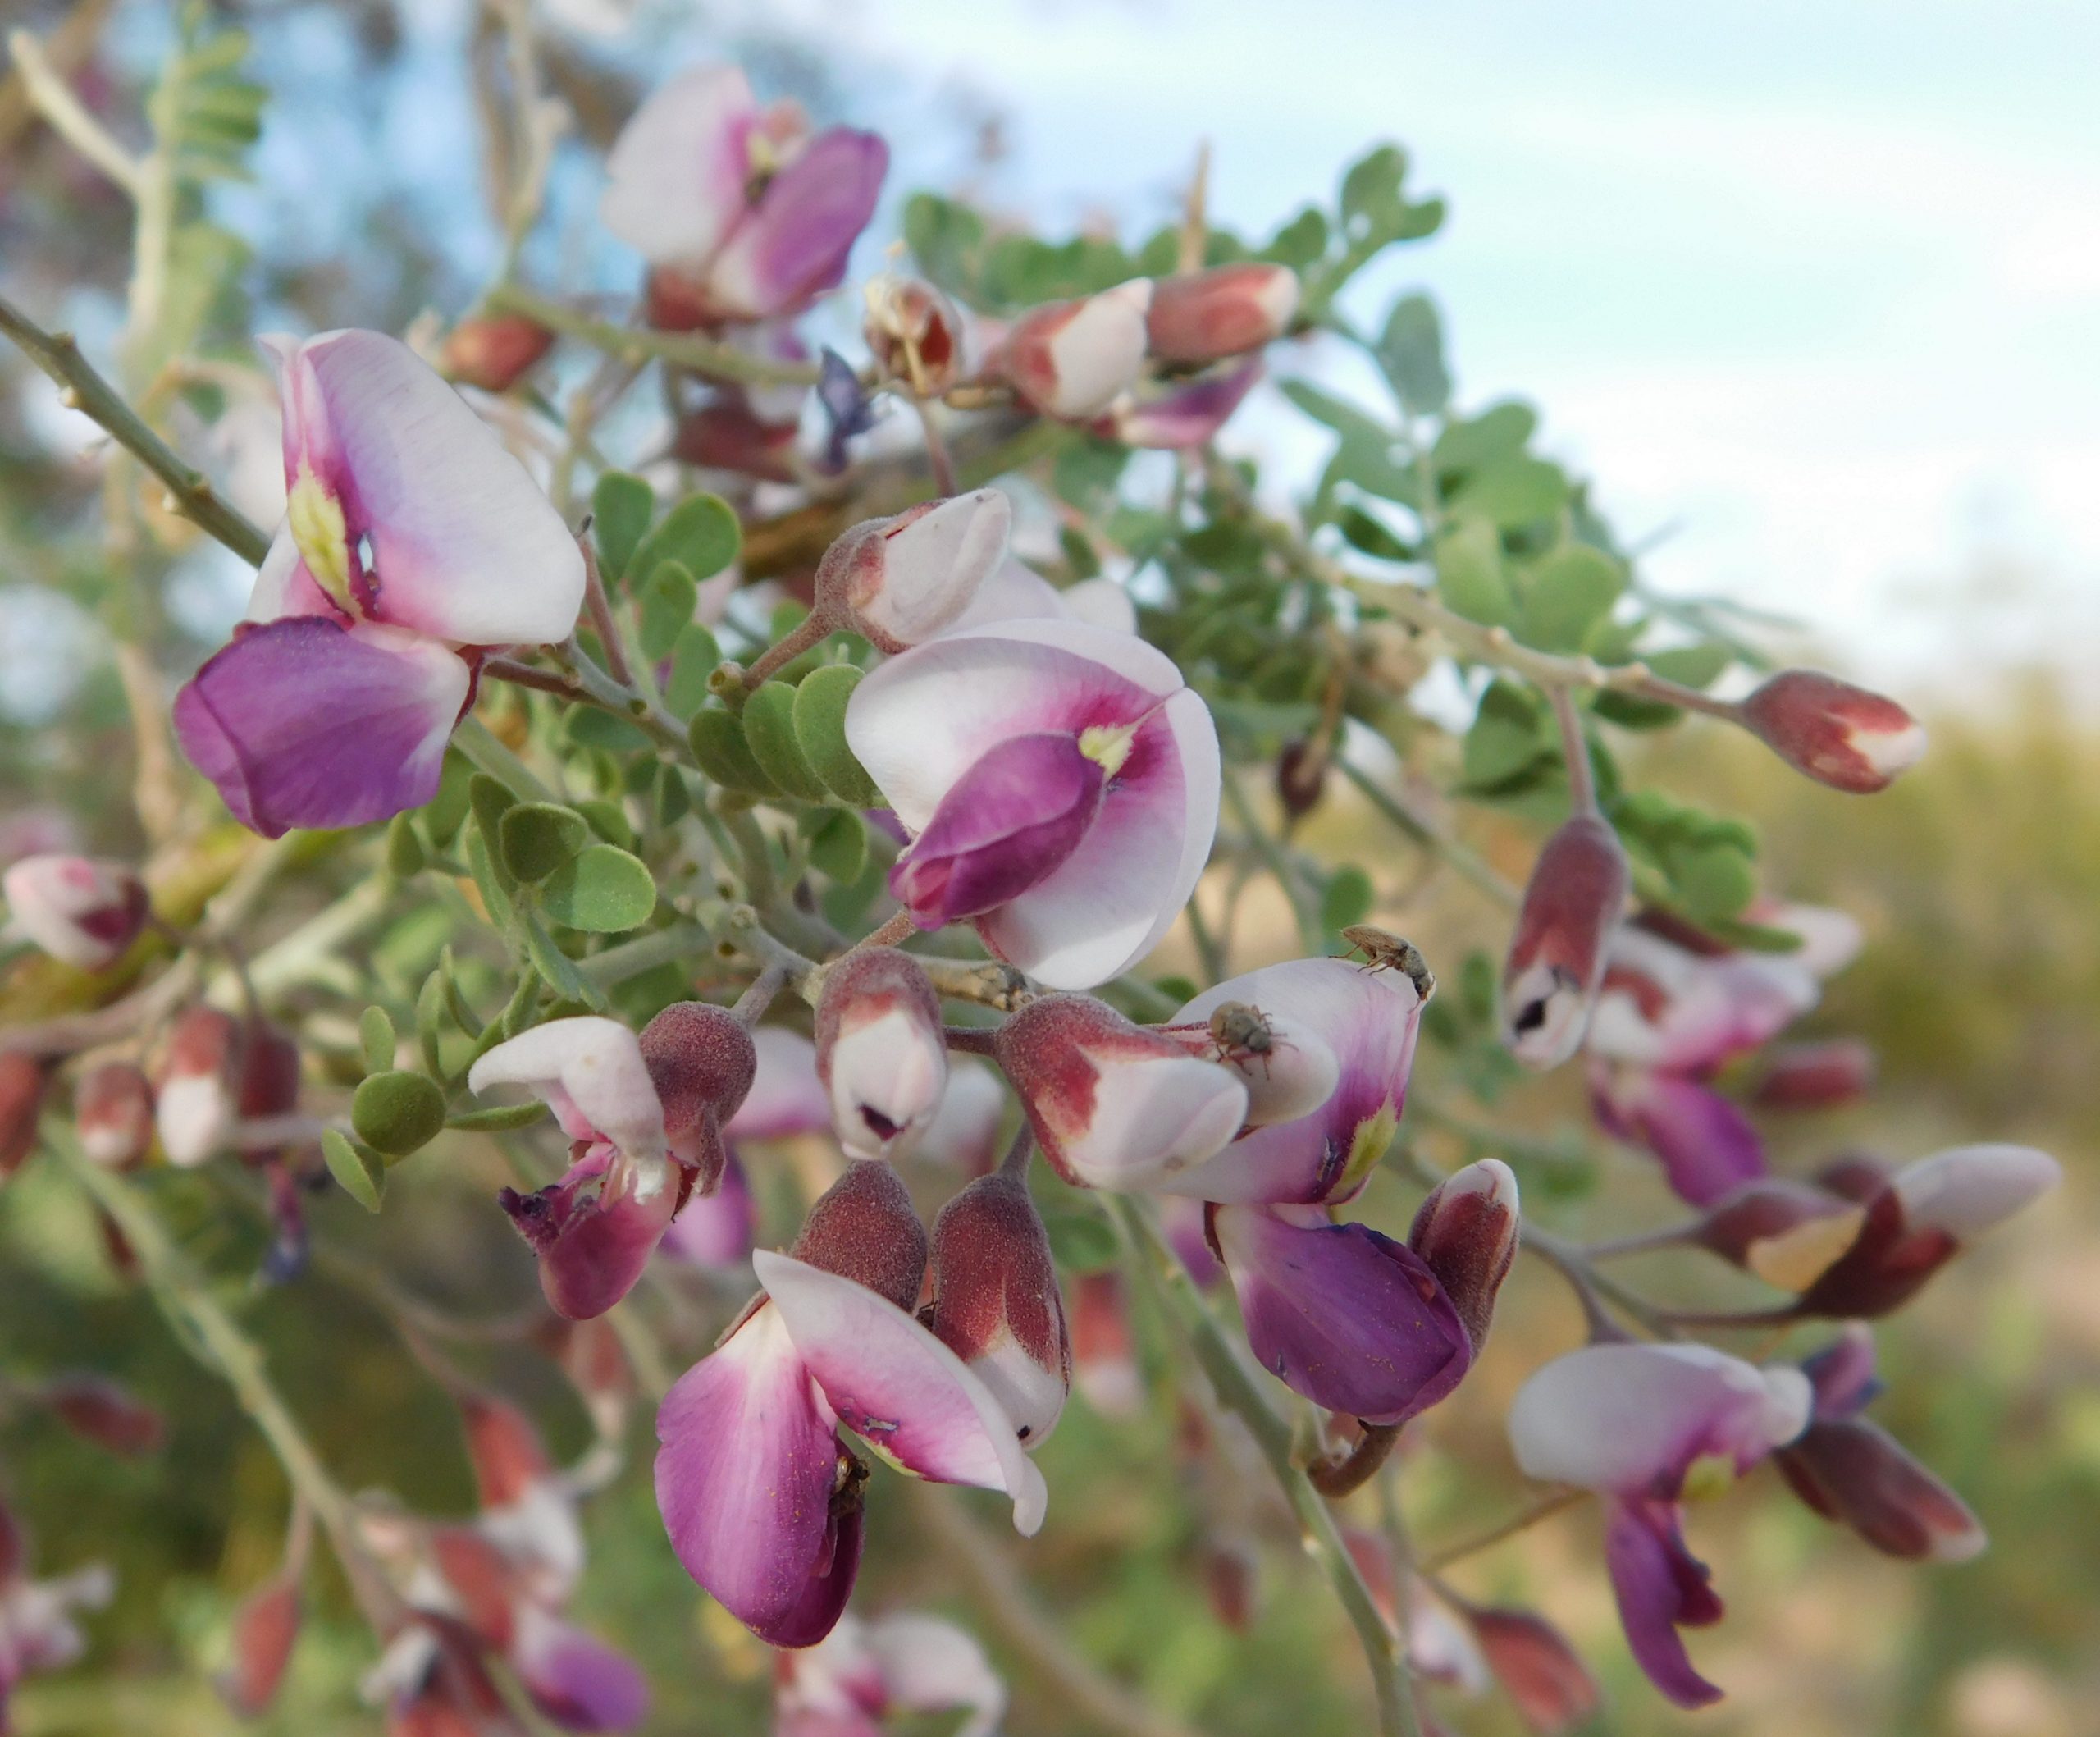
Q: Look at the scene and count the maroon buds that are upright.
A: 1